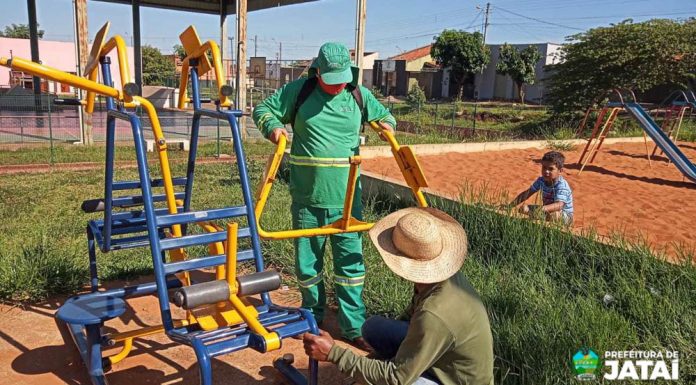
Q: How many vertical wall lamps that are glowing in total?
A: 0